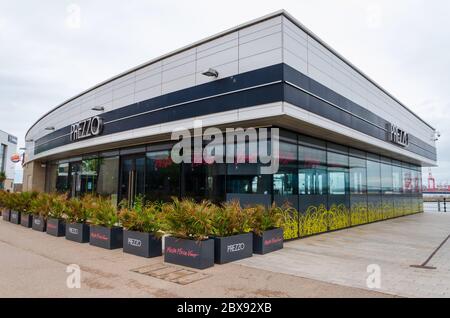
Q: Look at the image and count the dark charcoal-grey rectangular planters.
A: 11